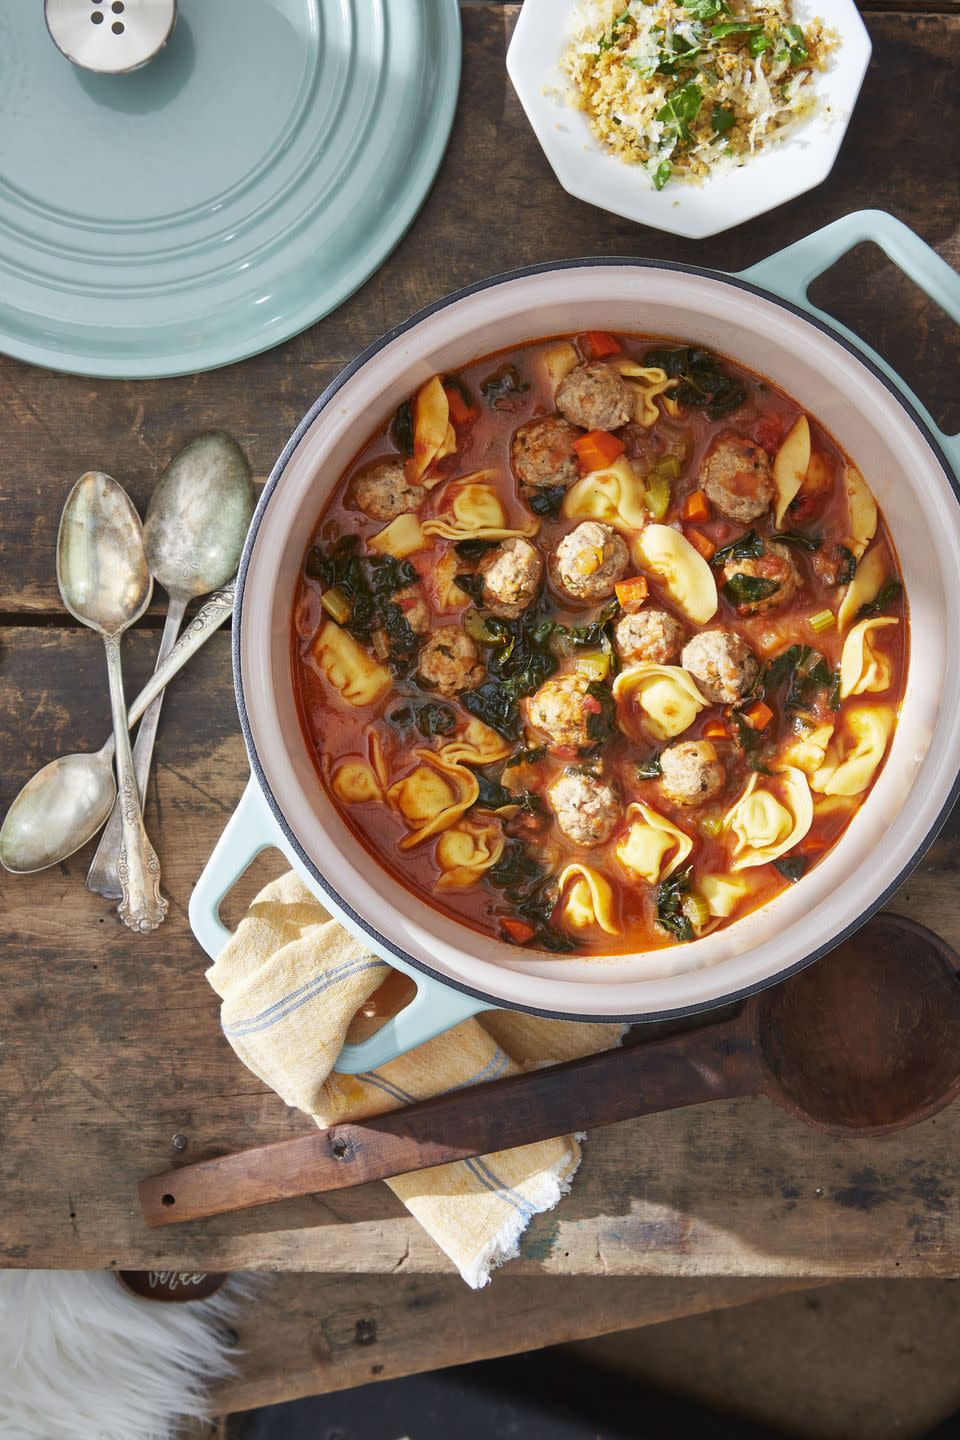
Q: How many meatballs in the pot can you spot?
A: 13